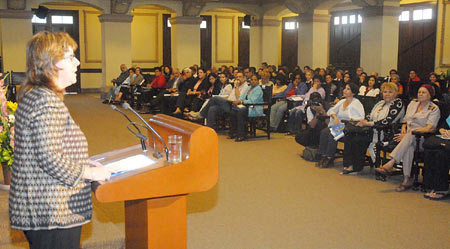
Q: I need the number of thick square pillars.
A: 6